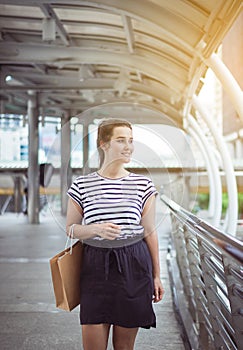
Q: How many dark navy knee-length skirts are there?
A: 1